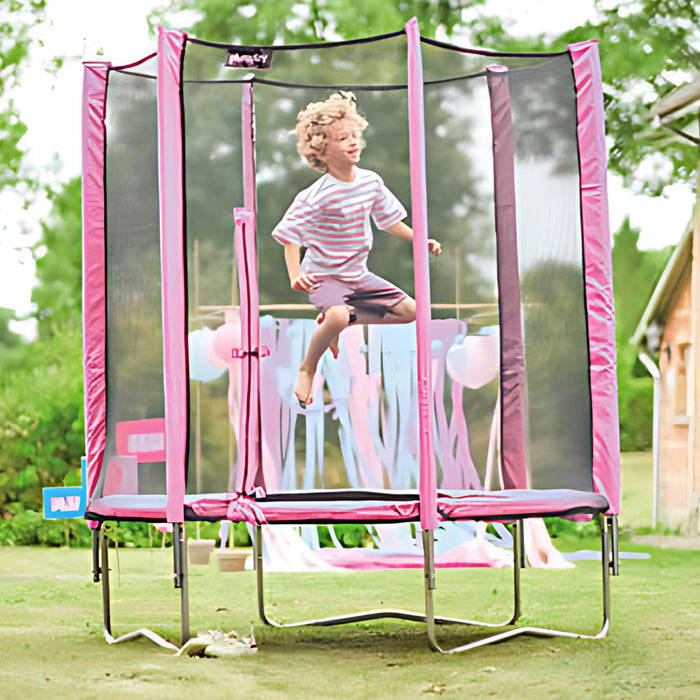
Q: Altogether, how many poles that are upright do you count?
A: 6